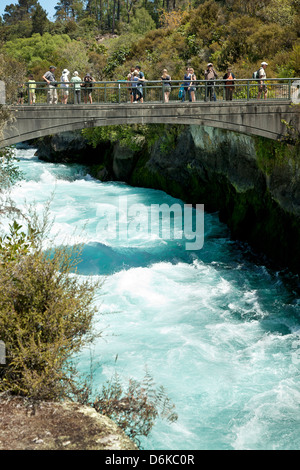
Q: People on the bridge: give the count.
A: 15